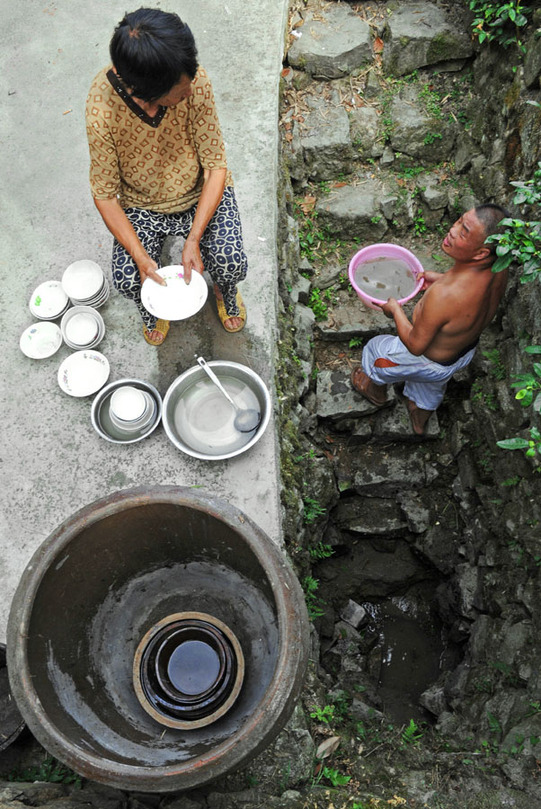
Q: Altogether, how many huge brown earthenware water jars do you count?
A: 1